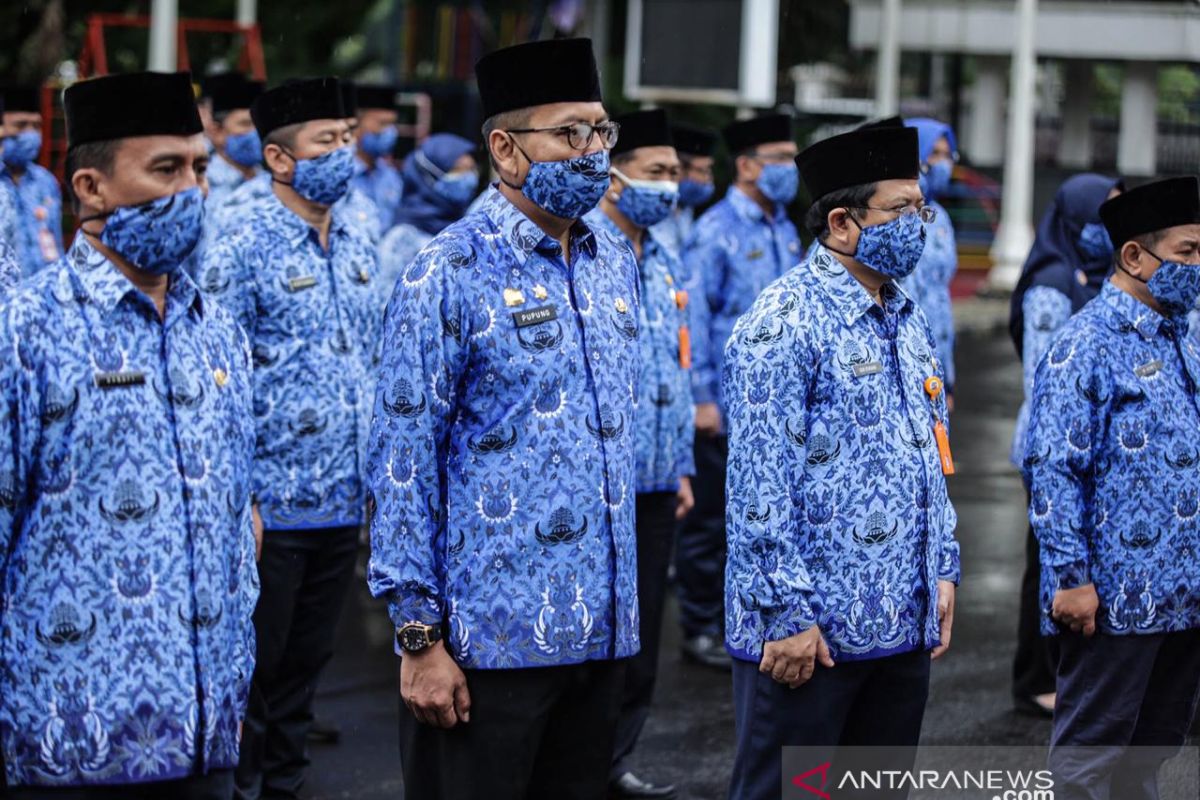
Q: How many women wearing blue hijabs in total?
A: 3